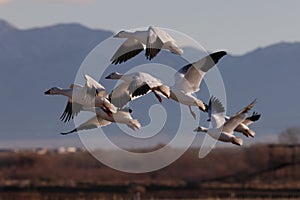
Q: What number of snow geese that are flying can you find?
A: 7